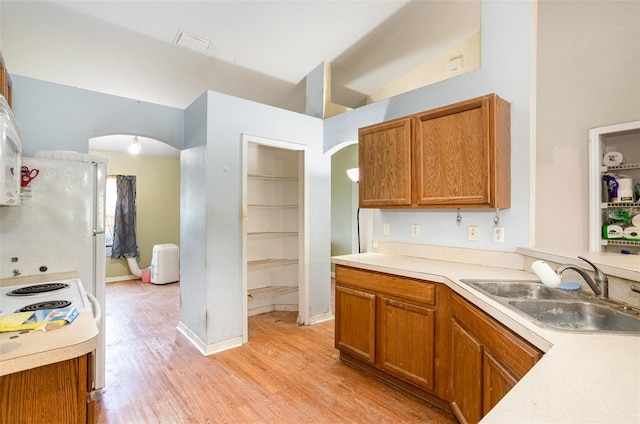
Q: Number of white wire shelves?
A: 3